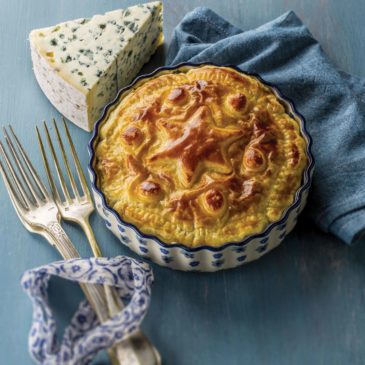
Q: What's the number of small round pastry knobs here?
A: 6